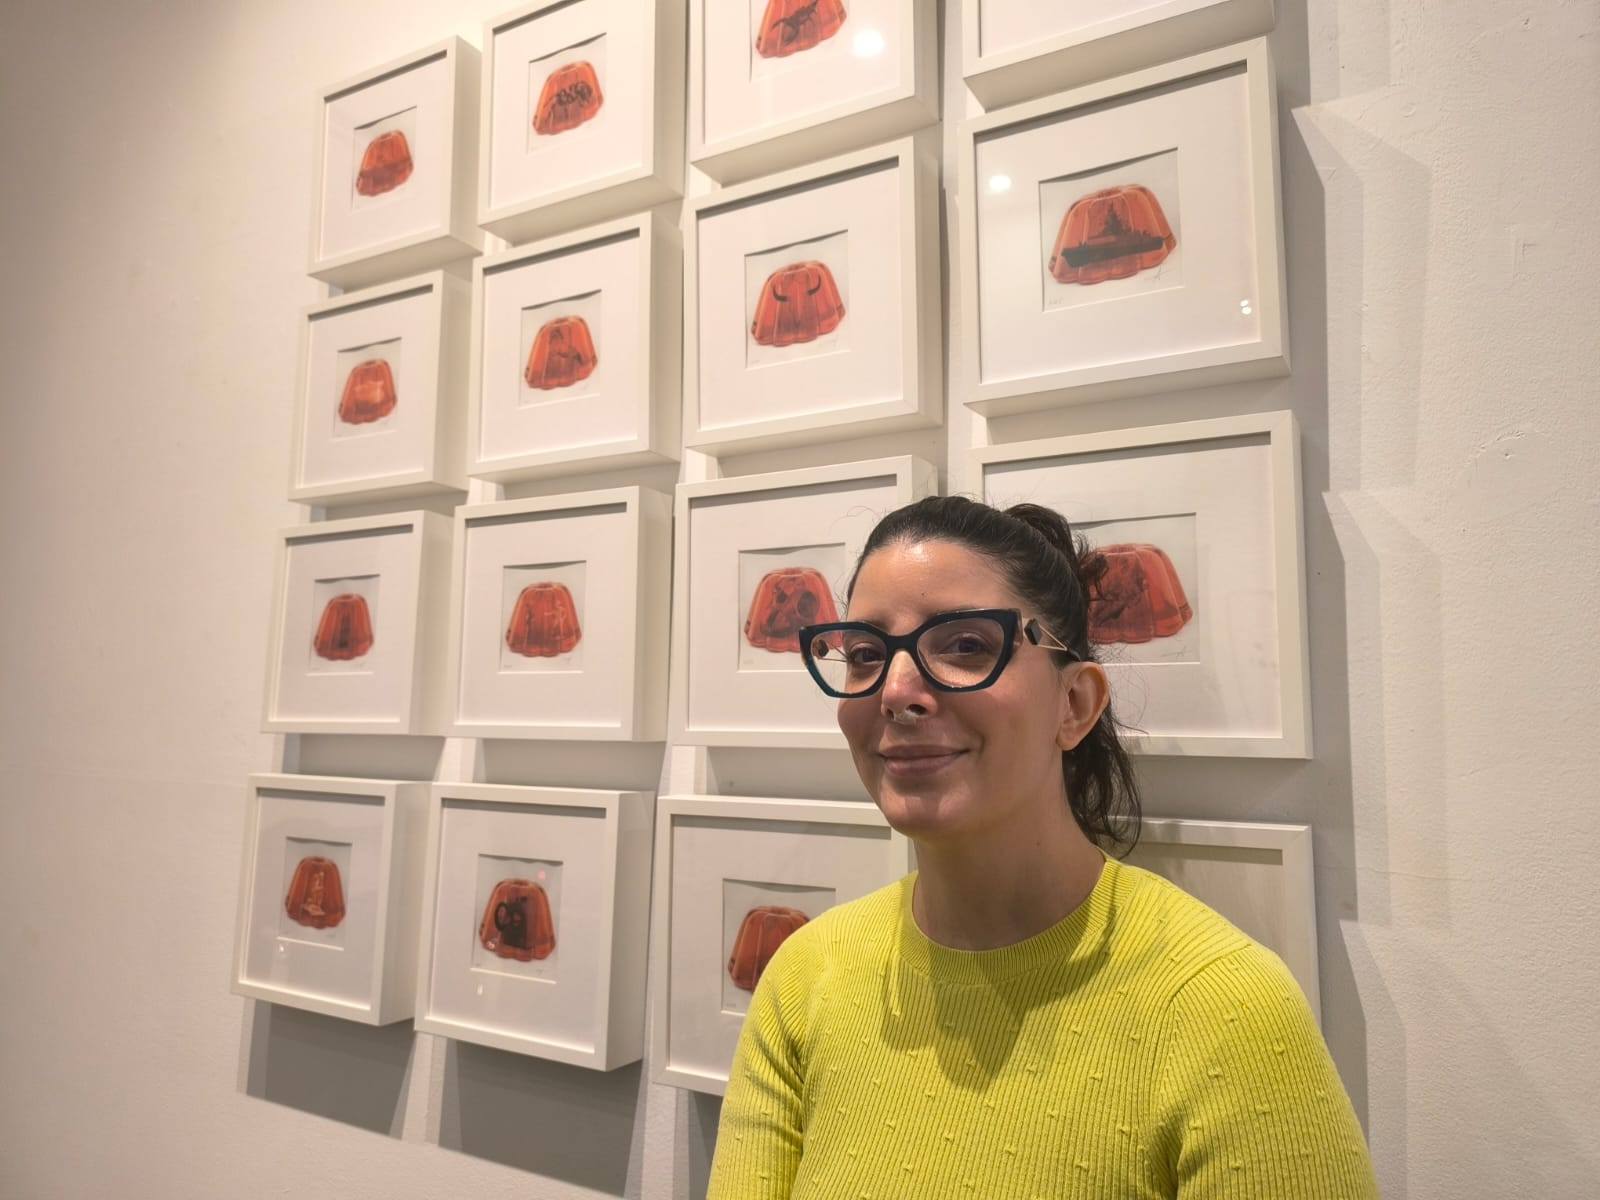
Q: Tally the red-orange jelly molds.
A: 14